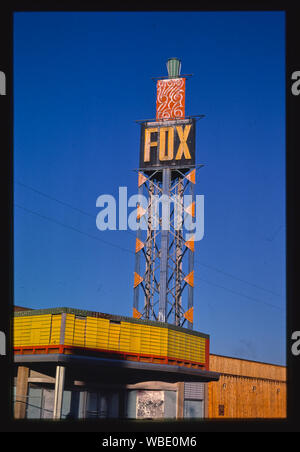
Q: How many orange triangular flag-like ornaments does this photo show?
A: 10